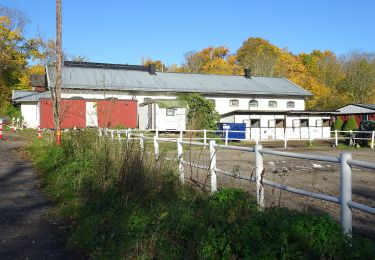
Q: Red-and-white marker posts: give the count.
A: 2